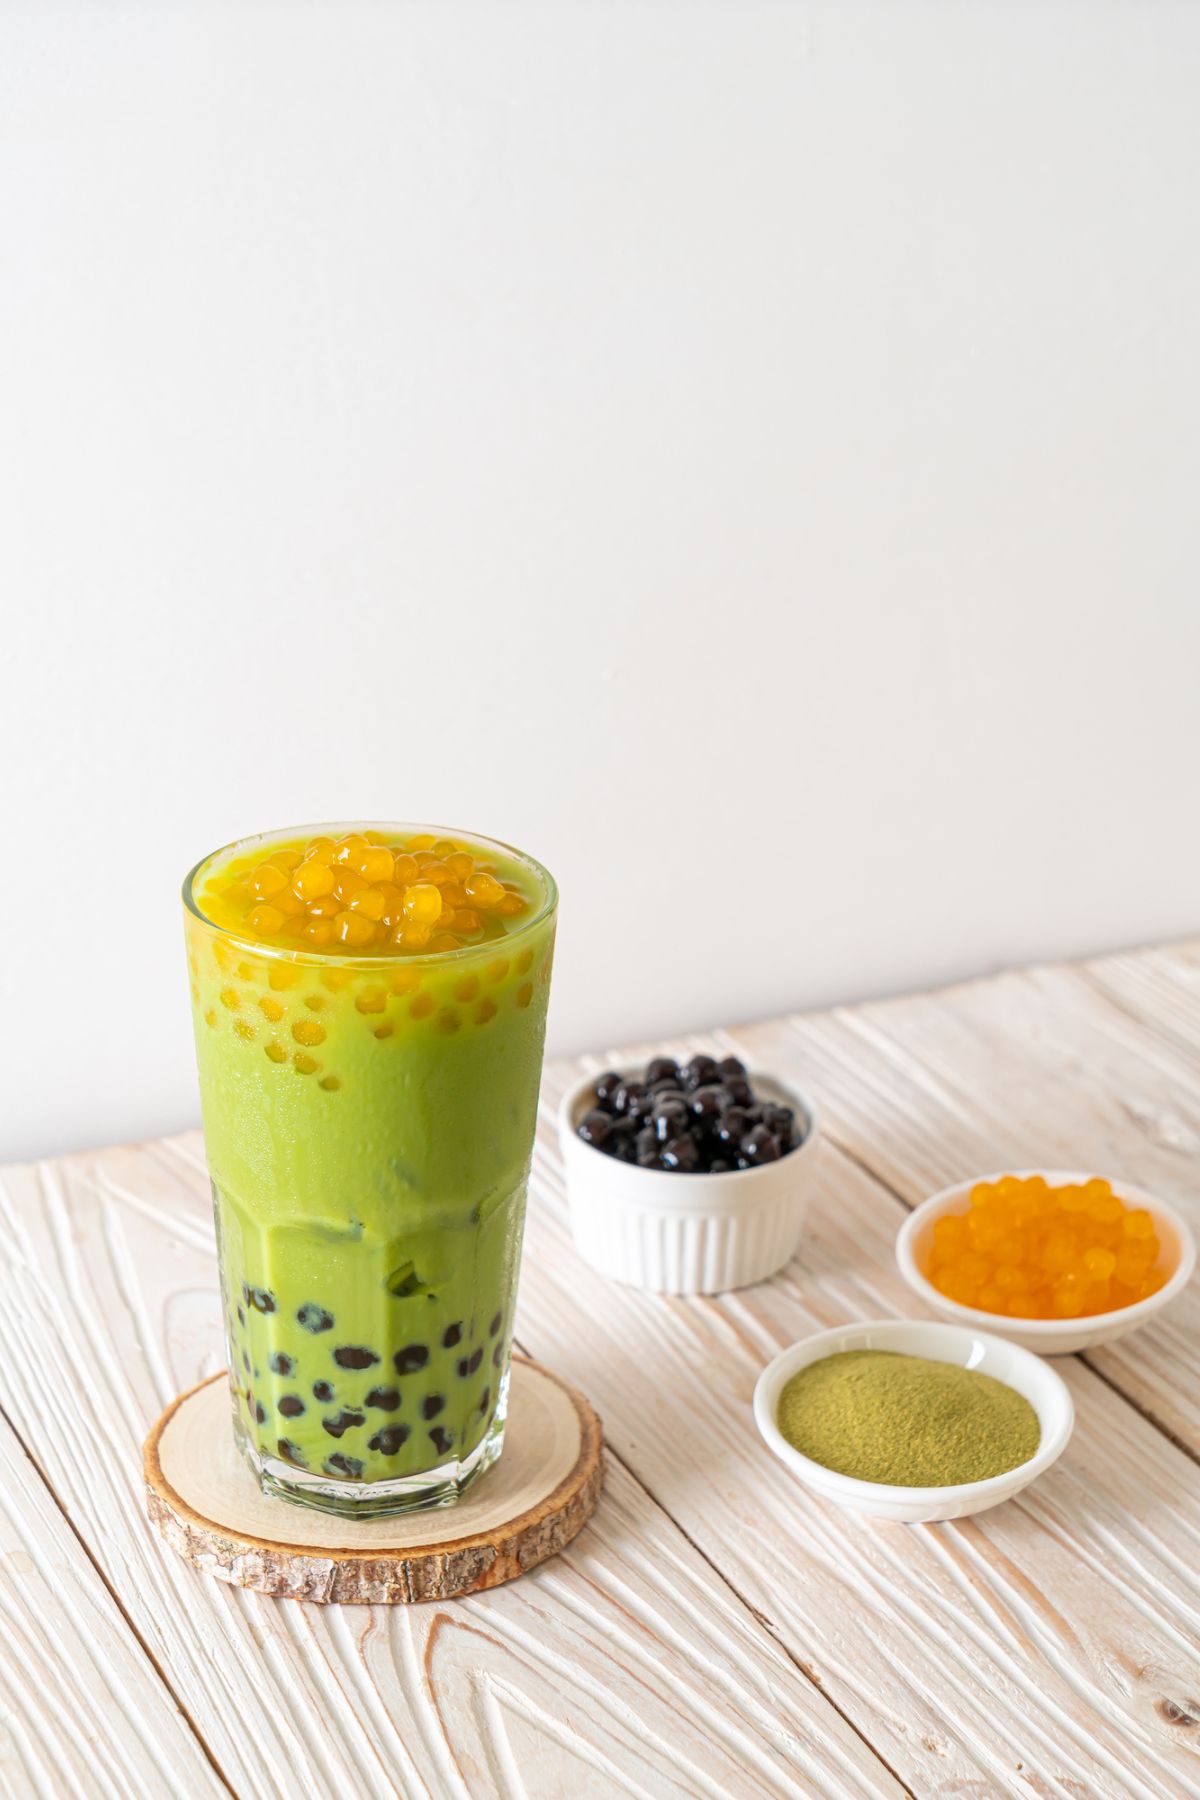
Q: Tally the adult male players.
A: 0